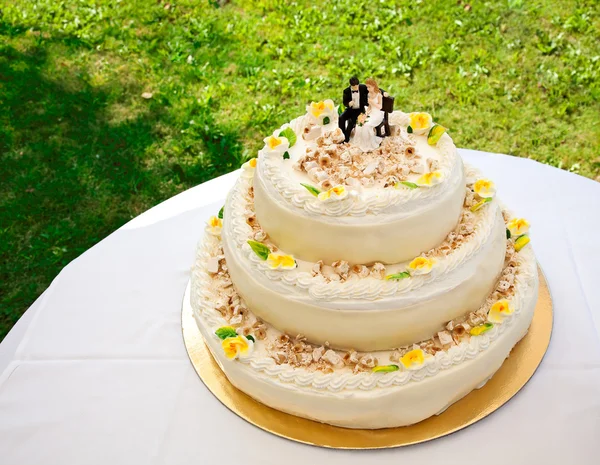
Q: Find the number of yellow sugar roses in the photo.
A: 14